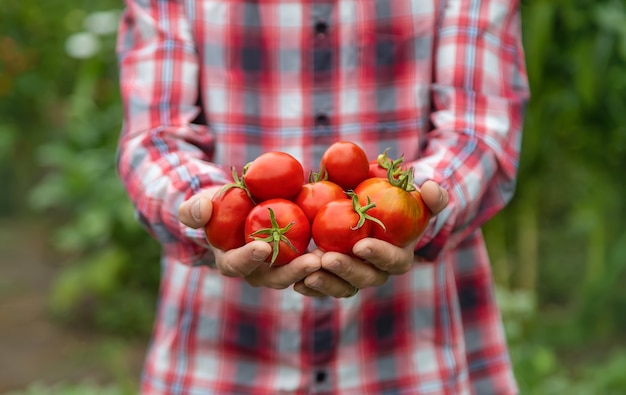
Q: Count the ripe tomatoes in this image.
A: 8